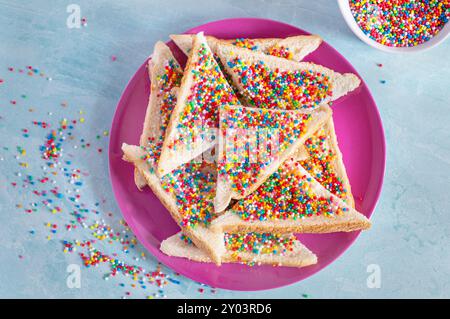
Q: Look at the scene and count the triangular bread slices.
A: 9